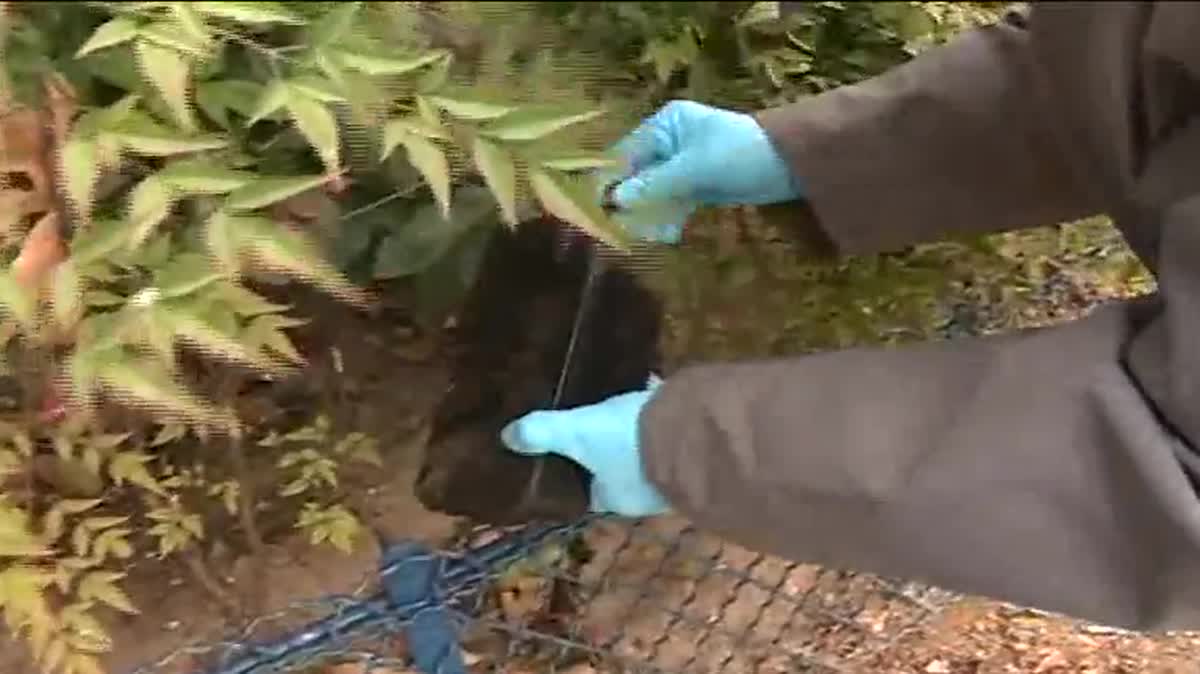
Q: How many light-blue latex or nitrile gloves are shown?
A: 2